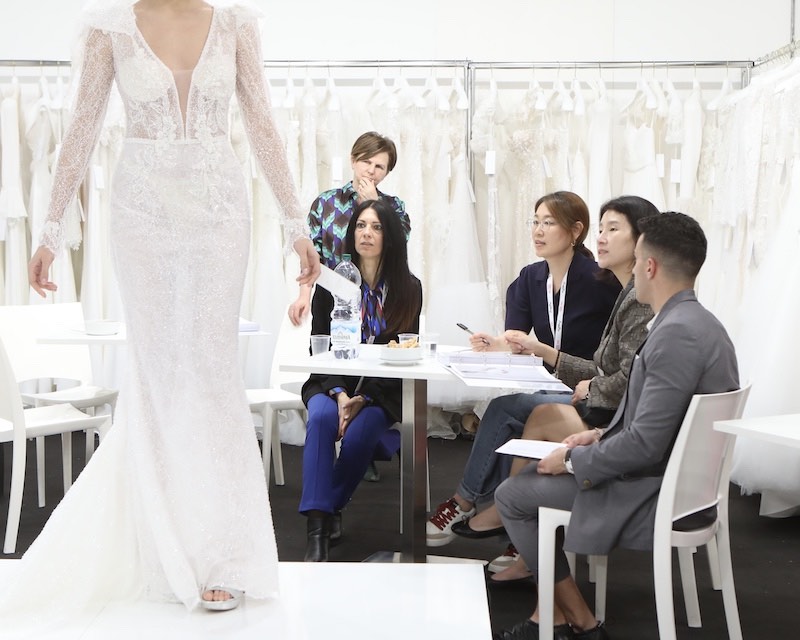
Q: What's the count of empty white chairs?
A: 3